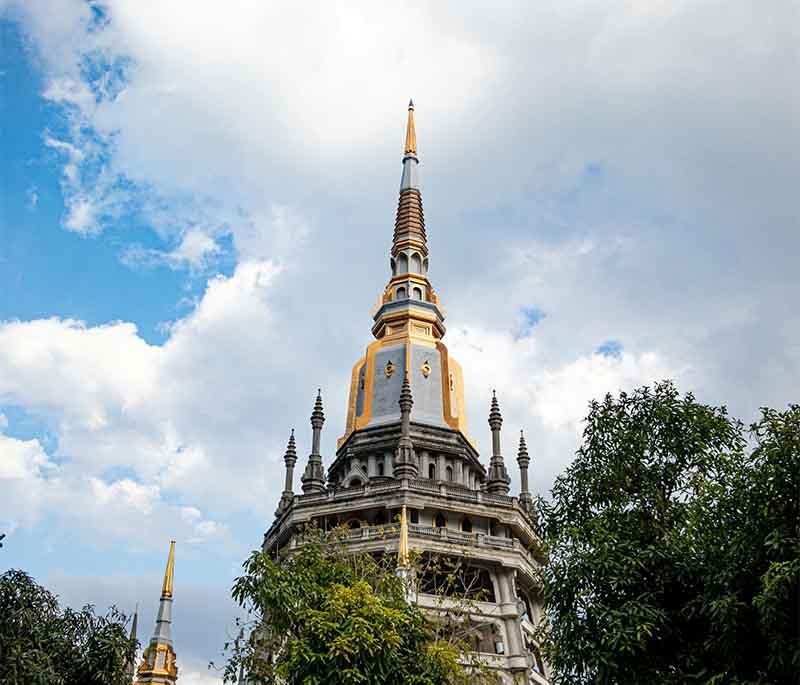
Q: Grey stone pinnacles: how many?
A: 5